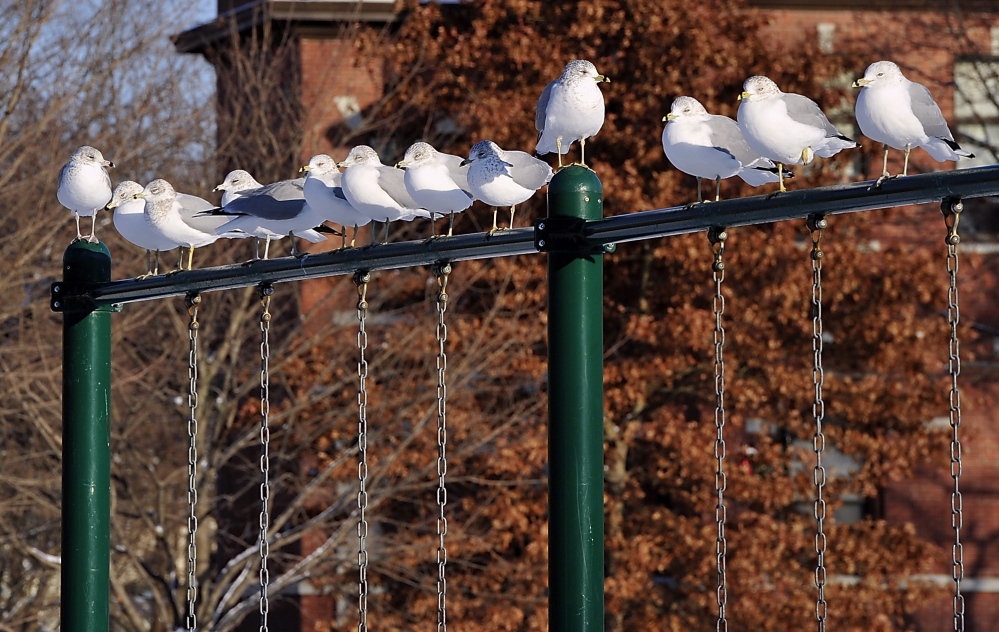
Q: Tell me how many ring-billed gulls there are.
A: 13